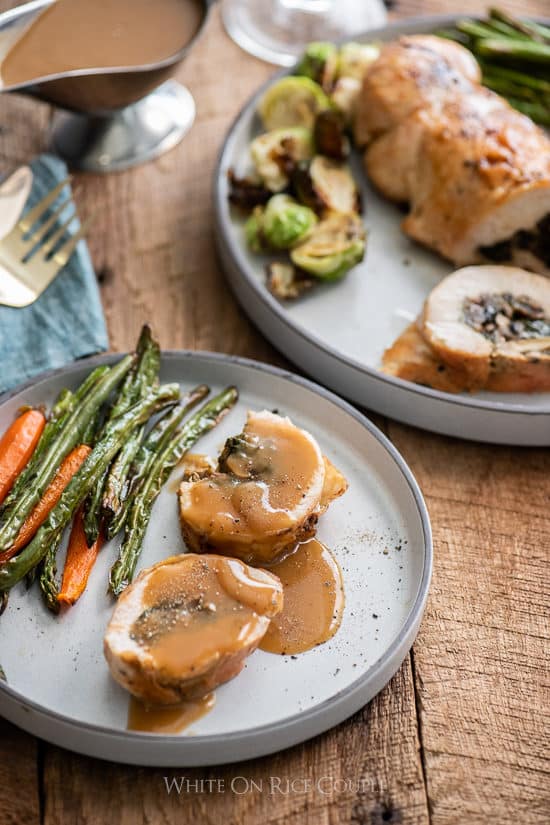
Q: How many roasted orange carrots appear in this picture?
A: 3